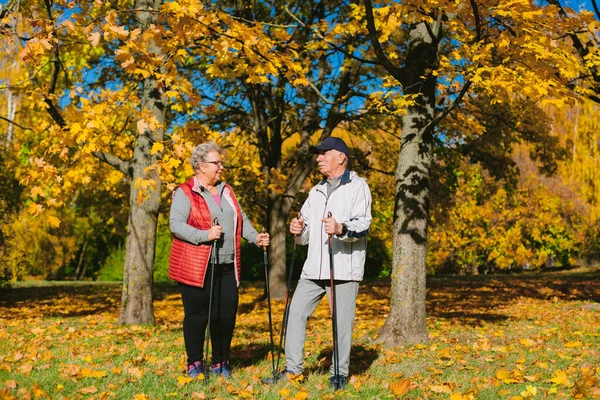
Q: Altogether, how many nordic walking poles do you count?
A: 4